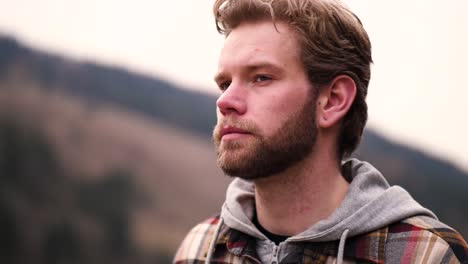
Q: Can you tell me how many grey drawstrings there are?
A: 2